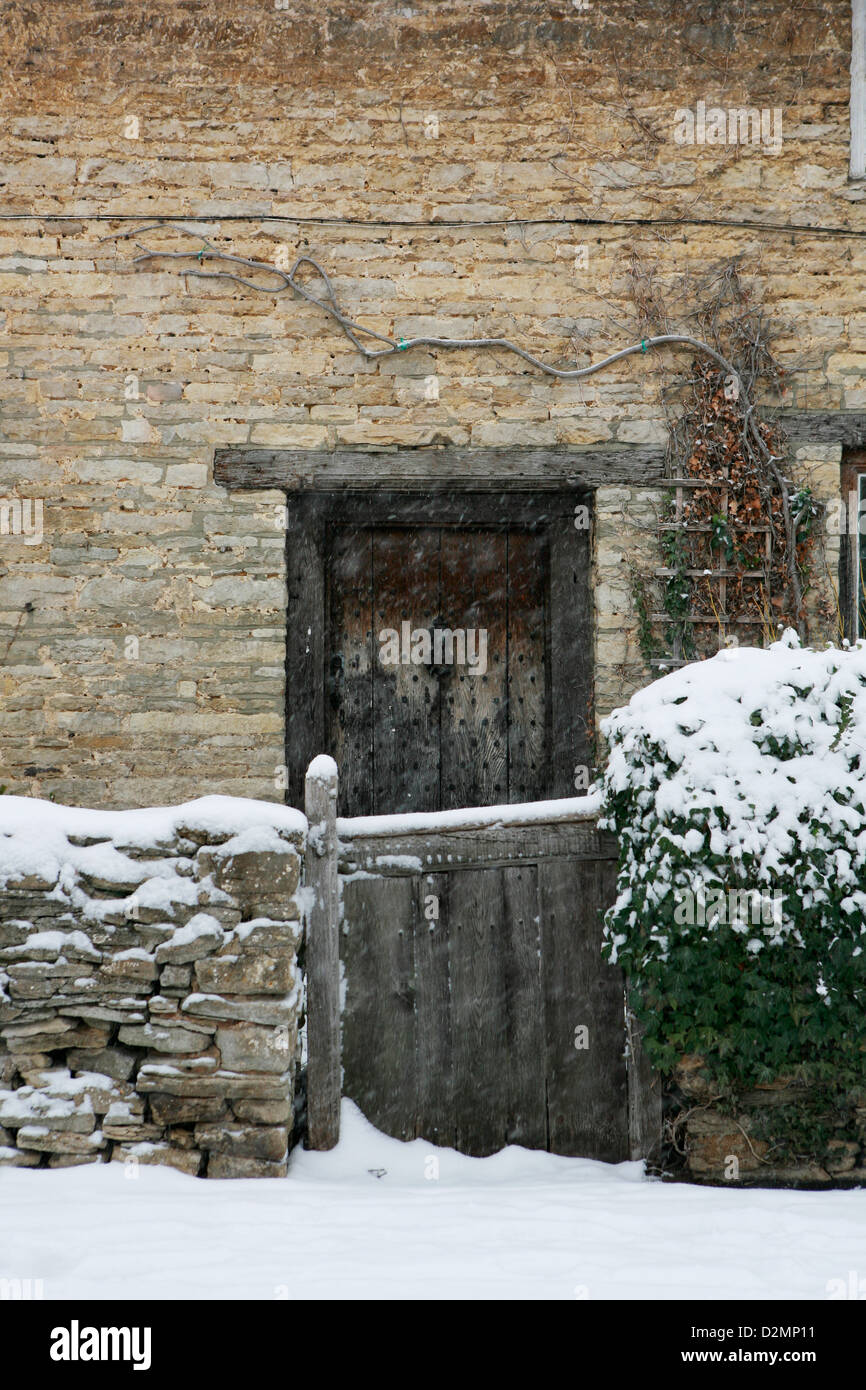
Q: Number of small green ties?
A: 3